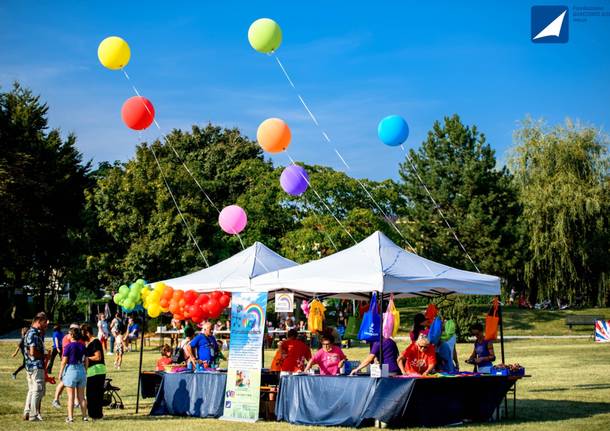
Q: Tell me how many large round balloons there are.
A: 7